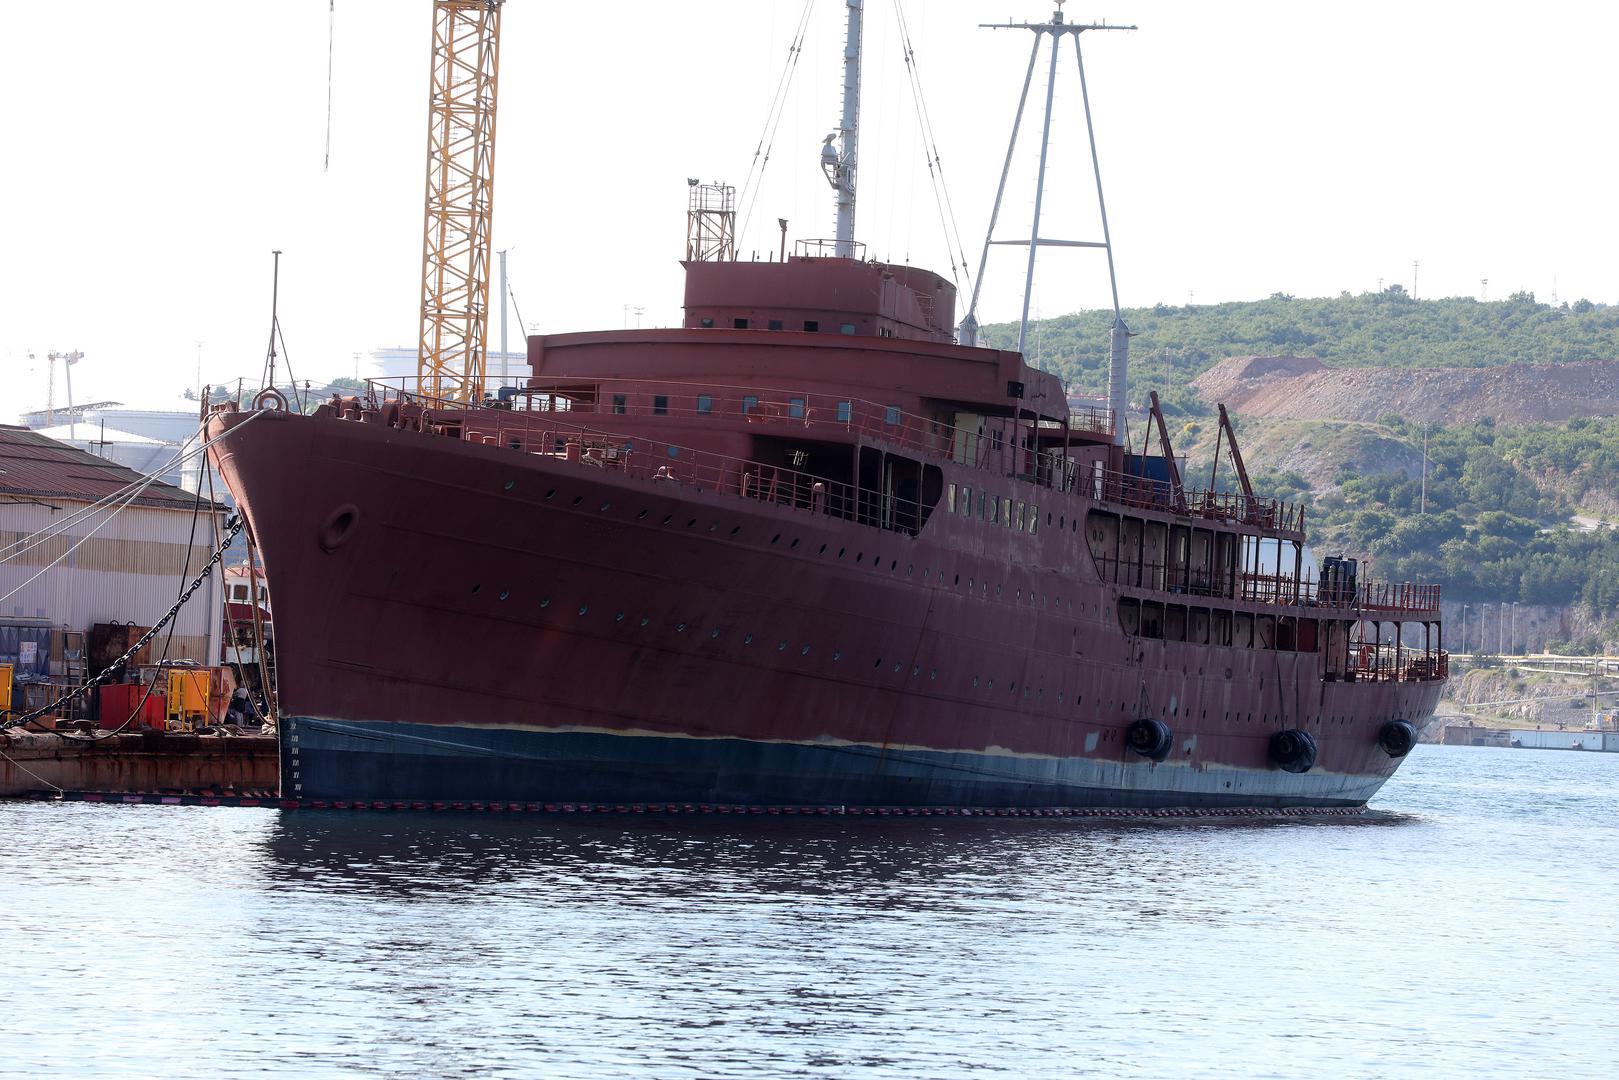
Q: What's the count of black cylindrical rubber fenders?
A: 3